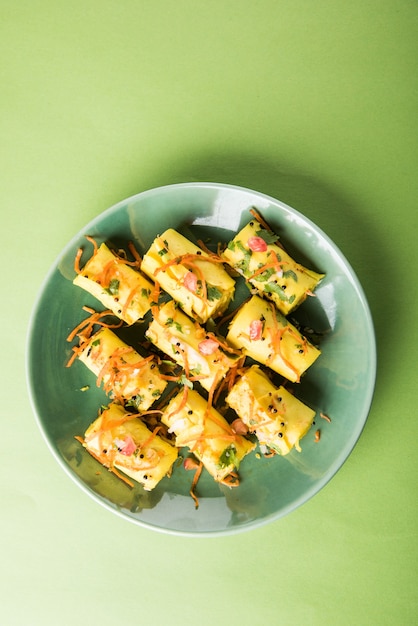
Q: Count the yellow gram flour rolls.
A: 9